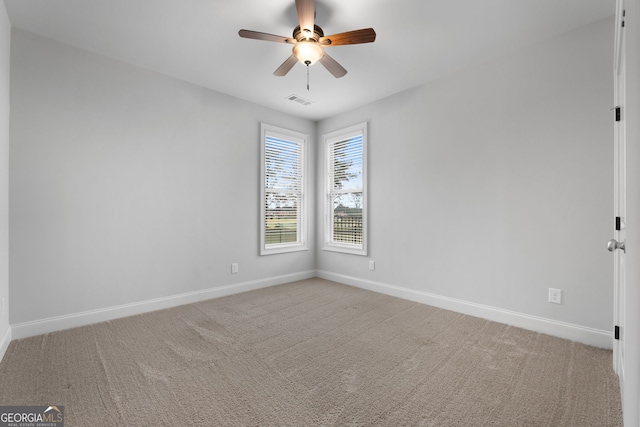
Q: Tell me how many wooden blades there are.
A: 5